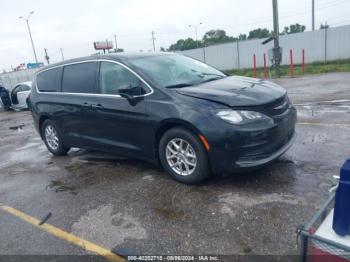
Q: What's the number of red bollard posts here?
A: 4